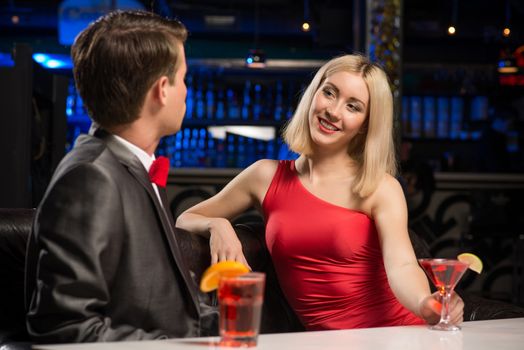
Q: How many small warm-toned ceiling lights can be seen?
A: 3